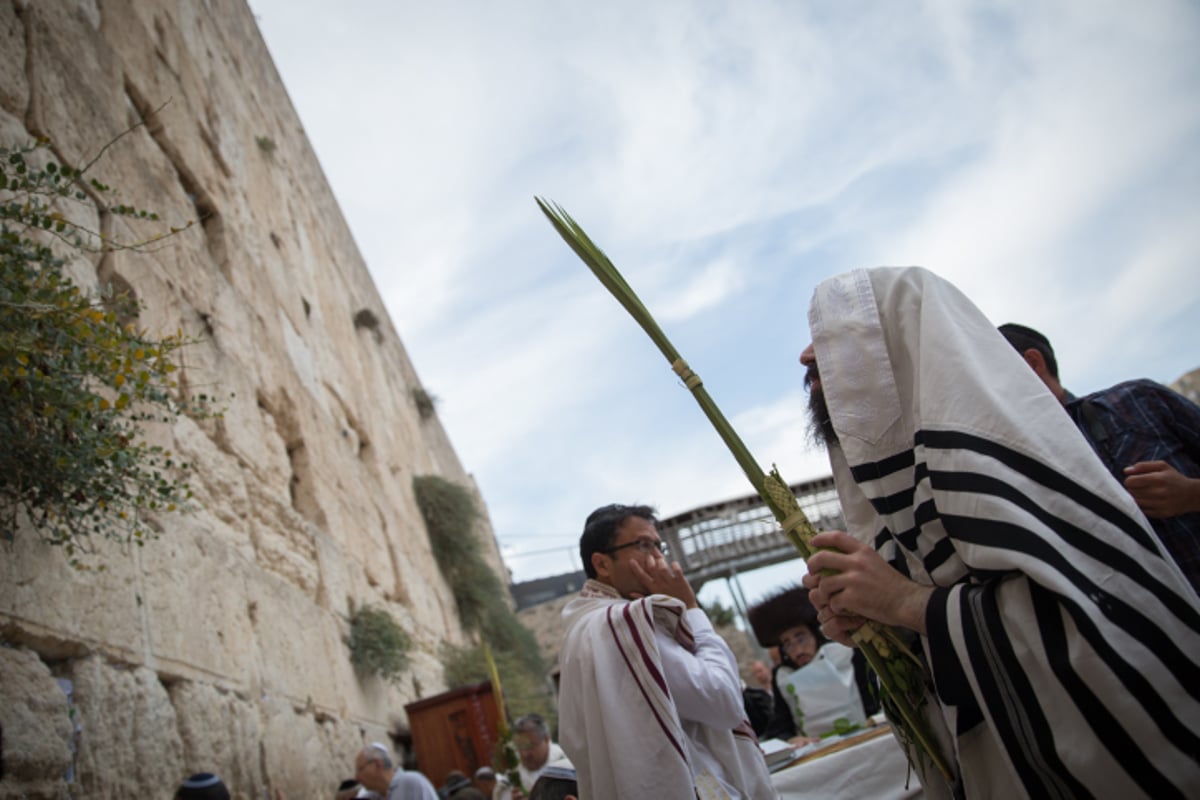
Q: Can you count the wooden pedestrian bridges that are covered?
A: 1